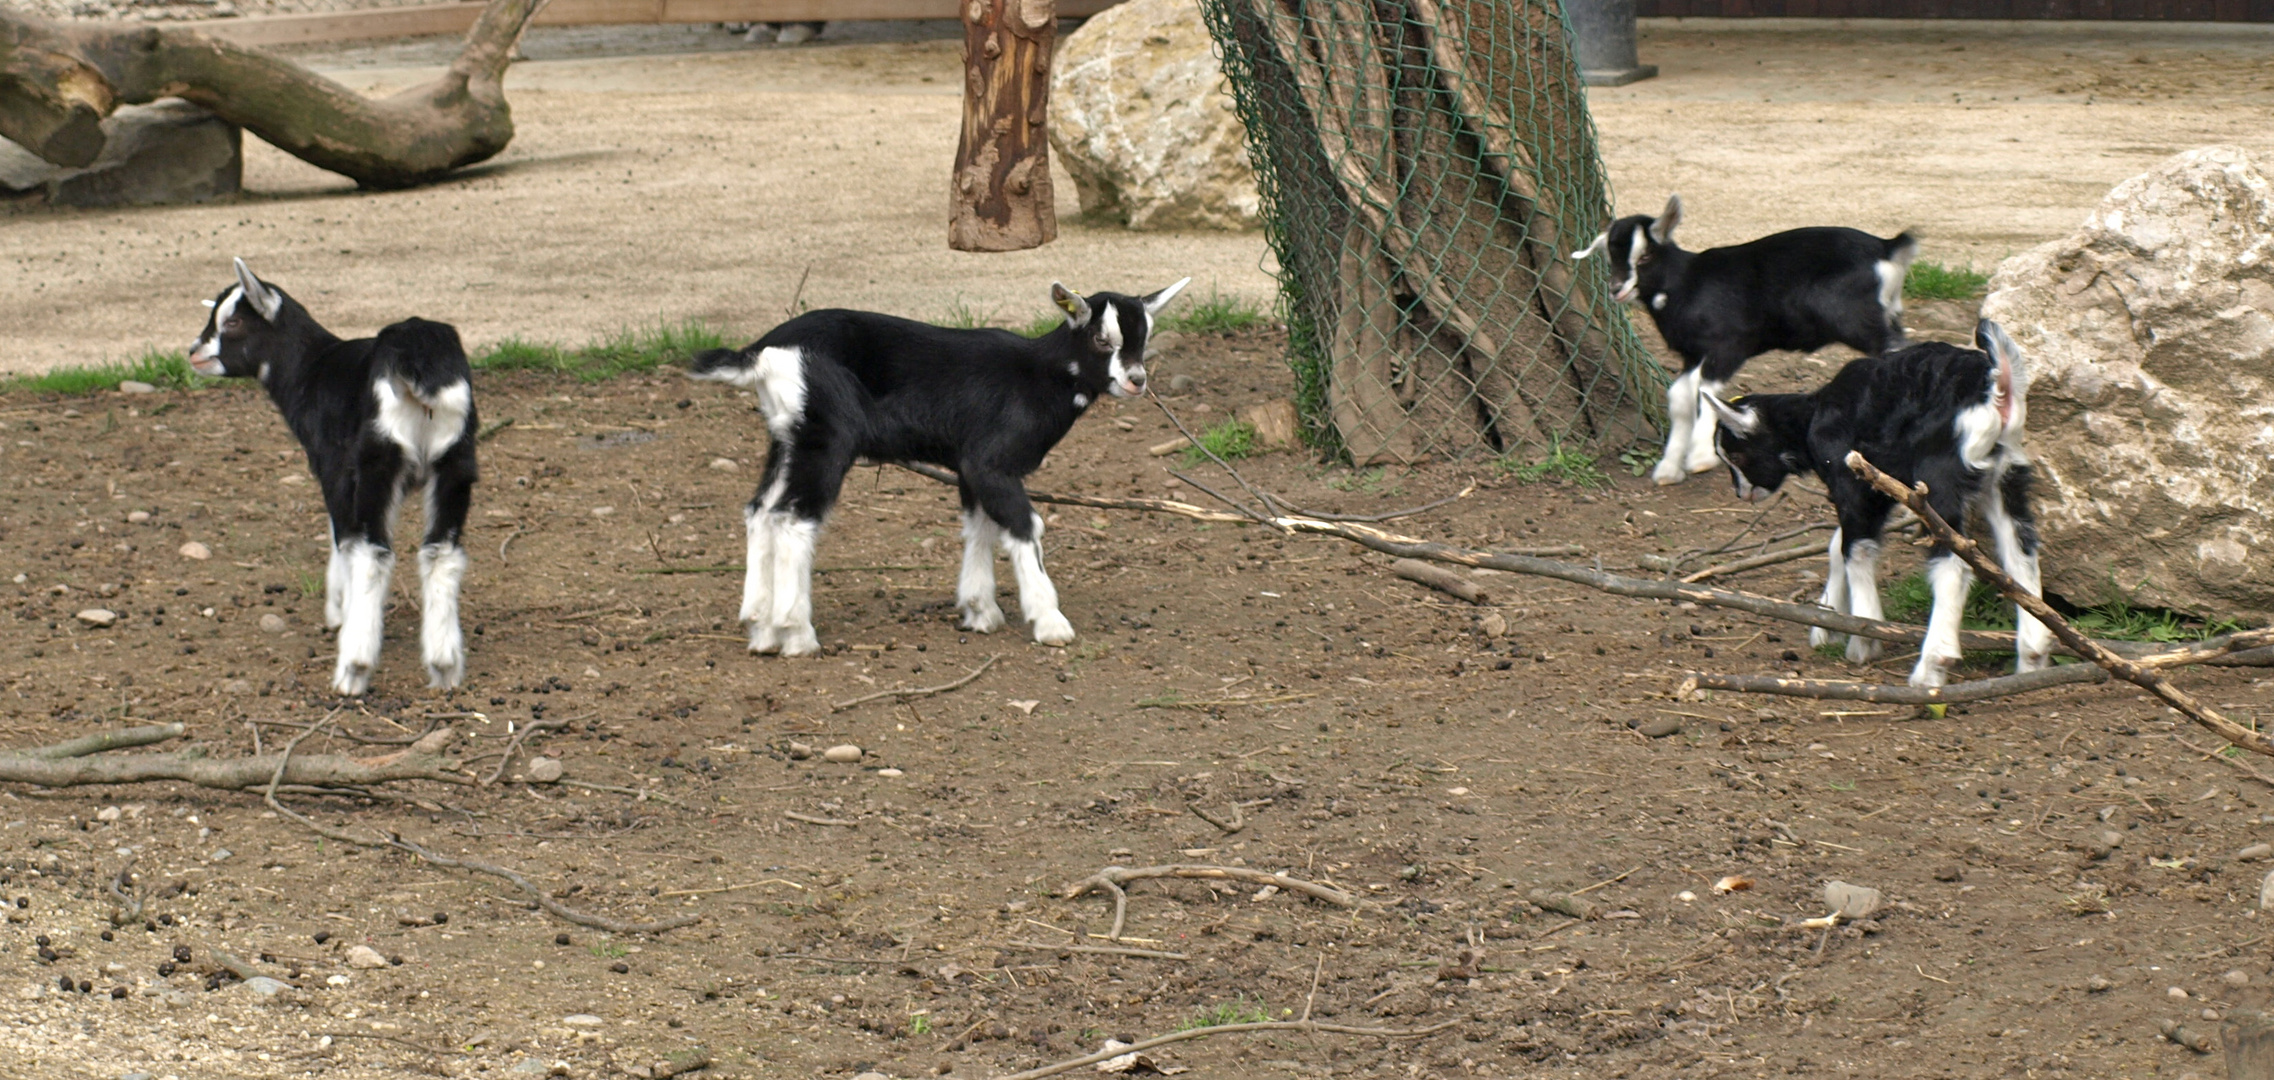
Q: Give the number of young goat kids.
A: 4